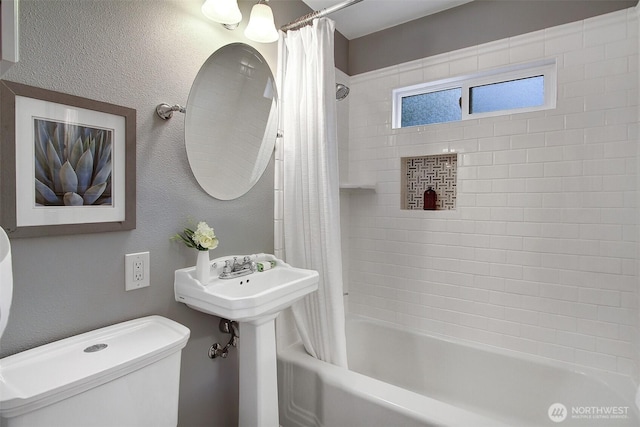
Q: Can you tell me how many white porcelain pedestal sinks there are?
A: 1